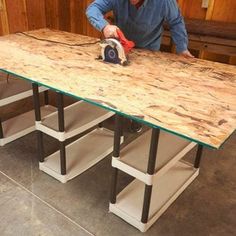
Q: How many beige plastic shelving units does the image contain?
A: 3